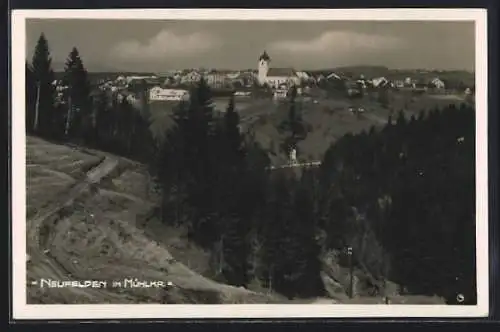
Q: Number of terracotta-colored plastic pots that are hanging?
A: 0